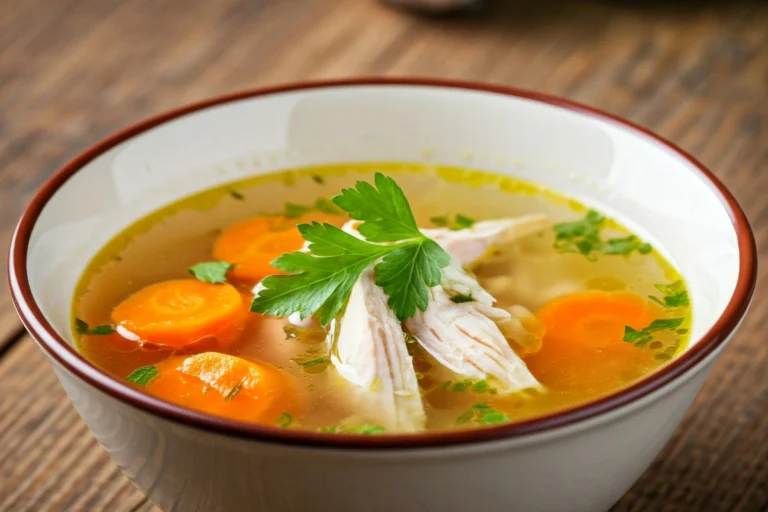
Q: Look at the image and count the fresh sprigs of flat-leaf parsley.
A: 1